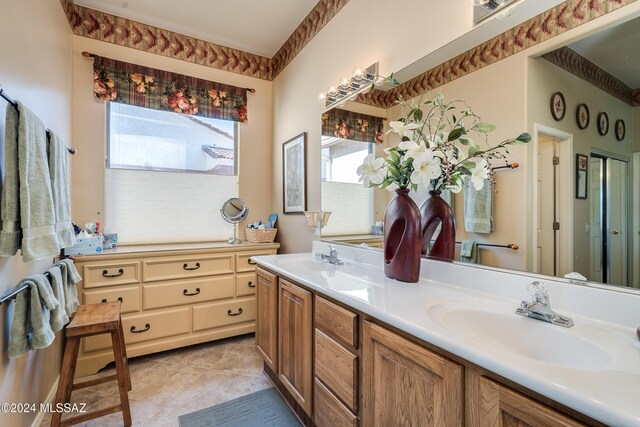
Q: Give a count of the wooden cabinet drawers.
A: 3